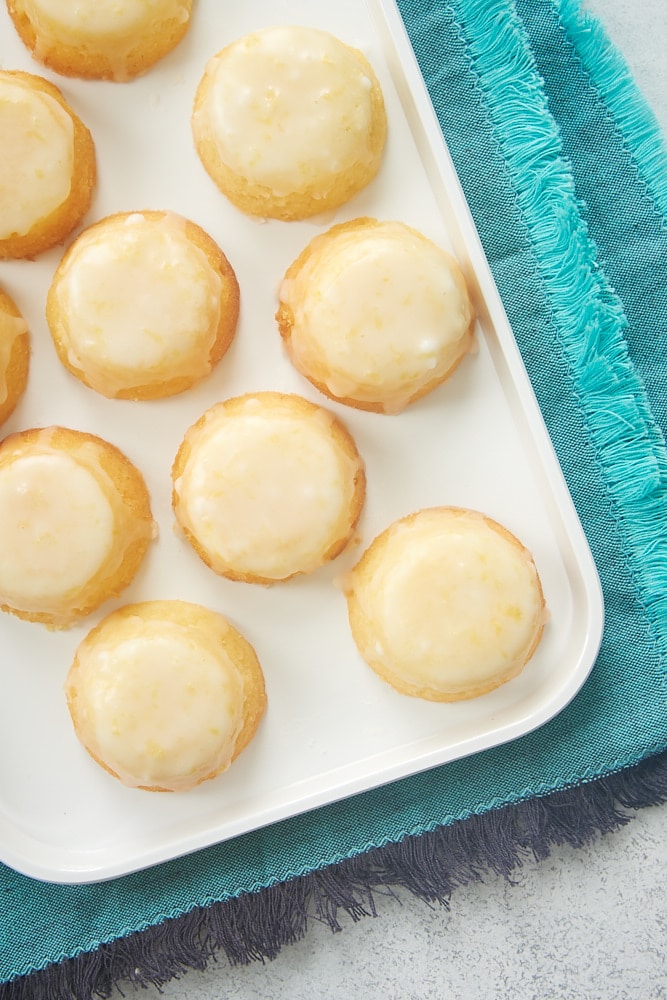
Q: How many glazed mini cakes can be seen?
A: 10